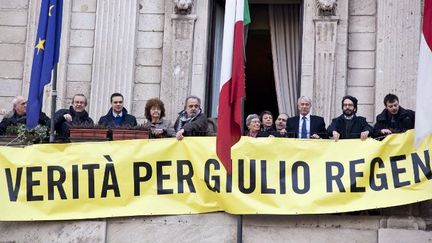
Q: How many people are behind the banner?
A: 11